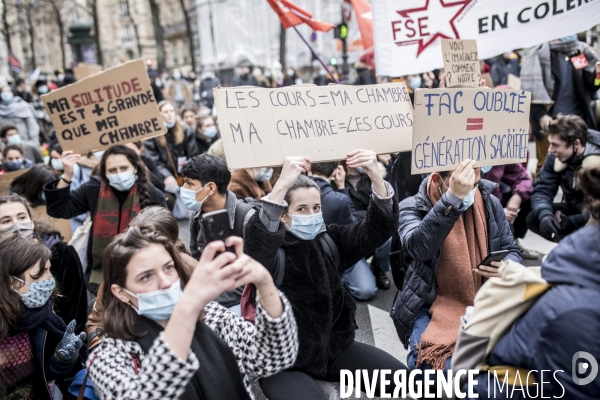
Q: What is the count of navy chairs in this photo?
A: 0